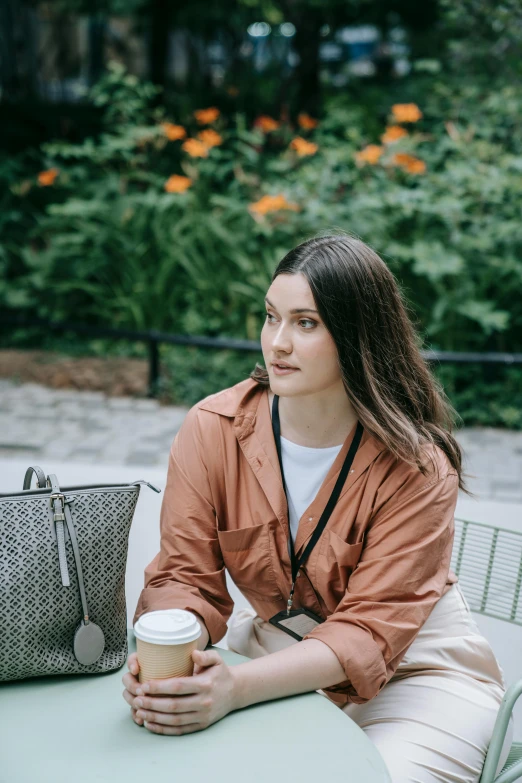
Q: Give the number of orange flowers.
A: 14